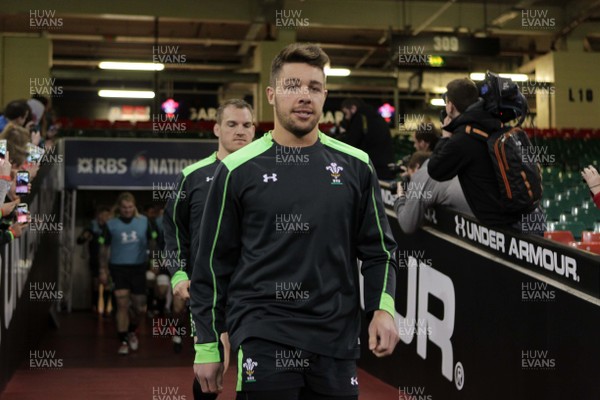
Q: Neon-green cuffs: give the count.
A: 3